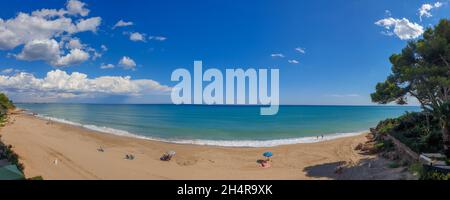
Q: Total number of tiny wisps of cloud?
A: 3